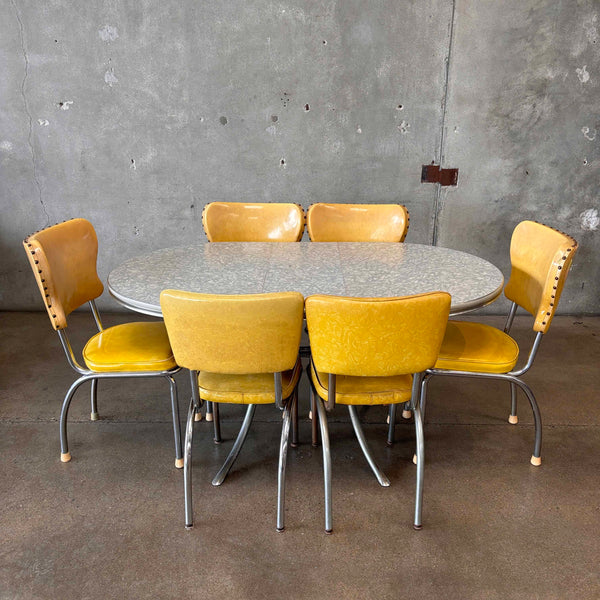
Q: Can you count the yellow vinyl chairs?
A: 6